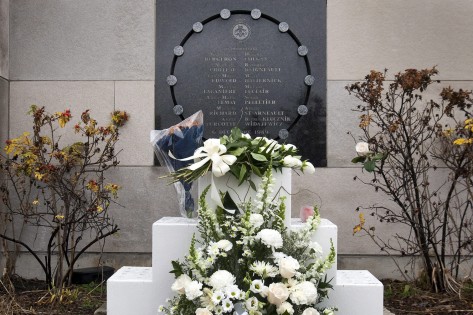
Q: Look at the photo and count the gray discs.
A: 11